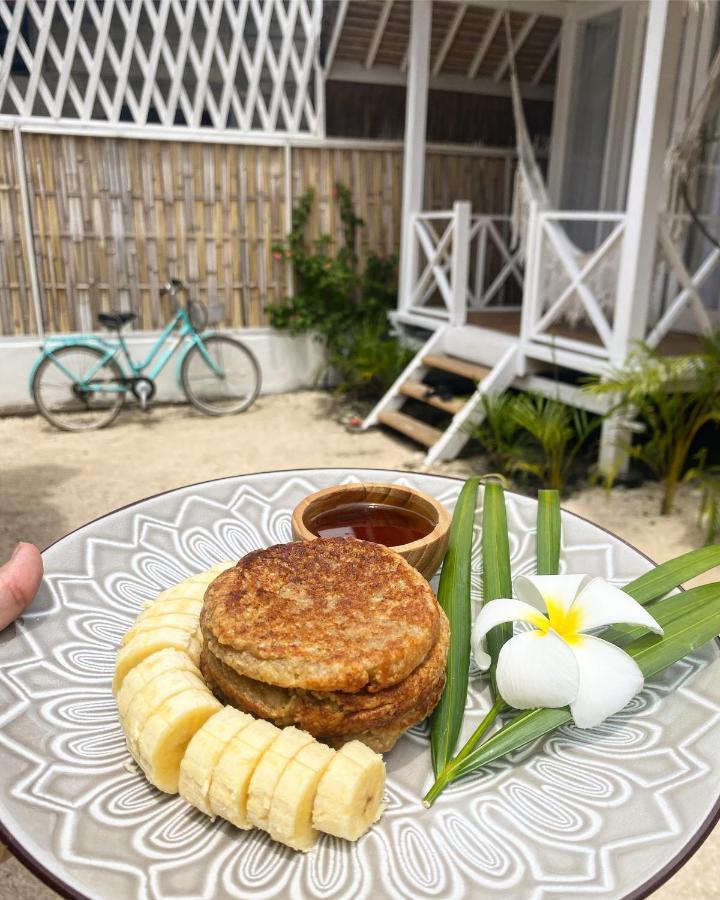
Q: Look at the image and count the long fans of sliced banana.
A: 1